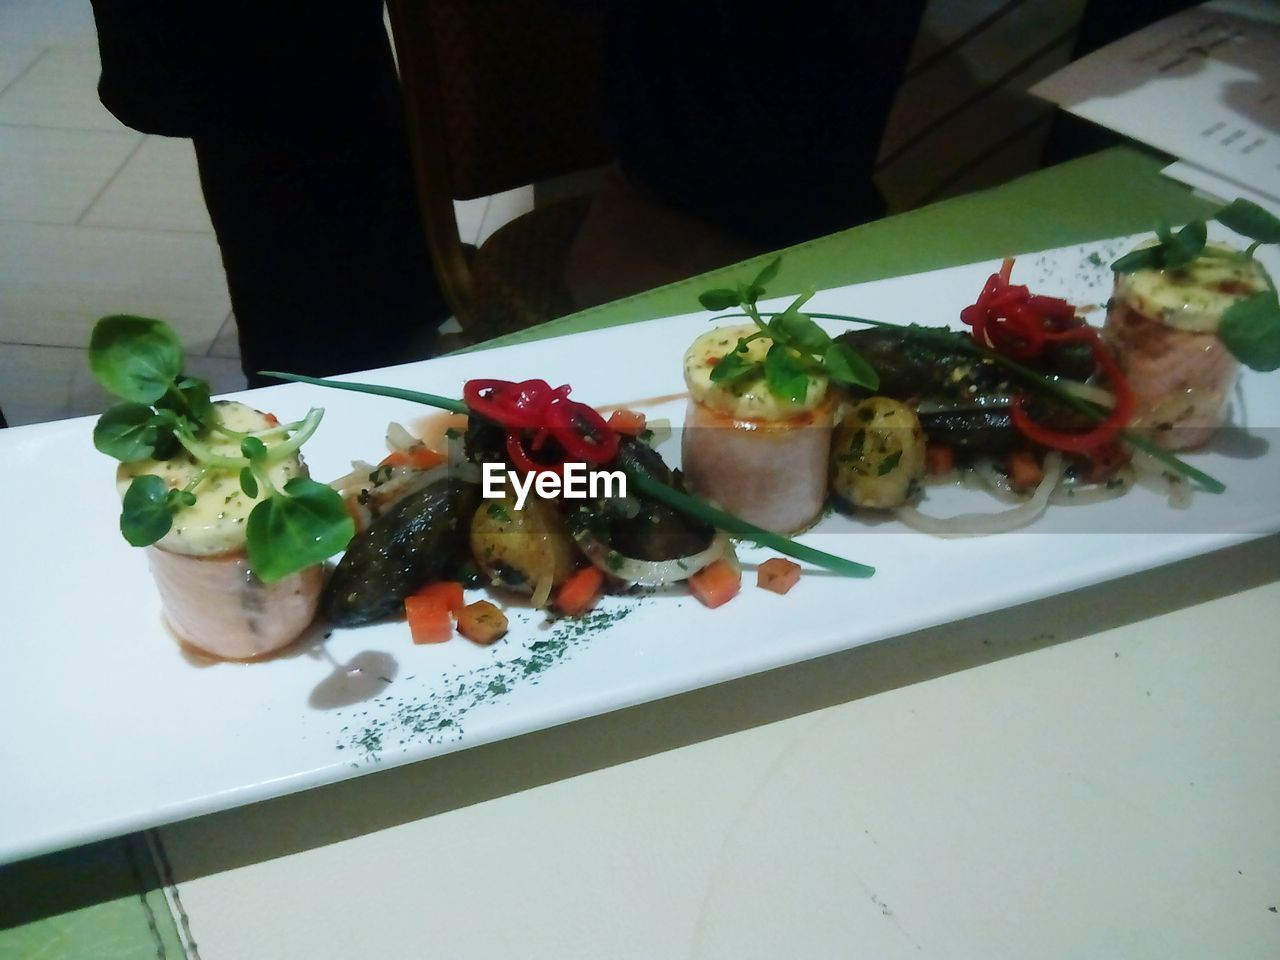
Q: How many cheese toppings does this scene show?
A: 3